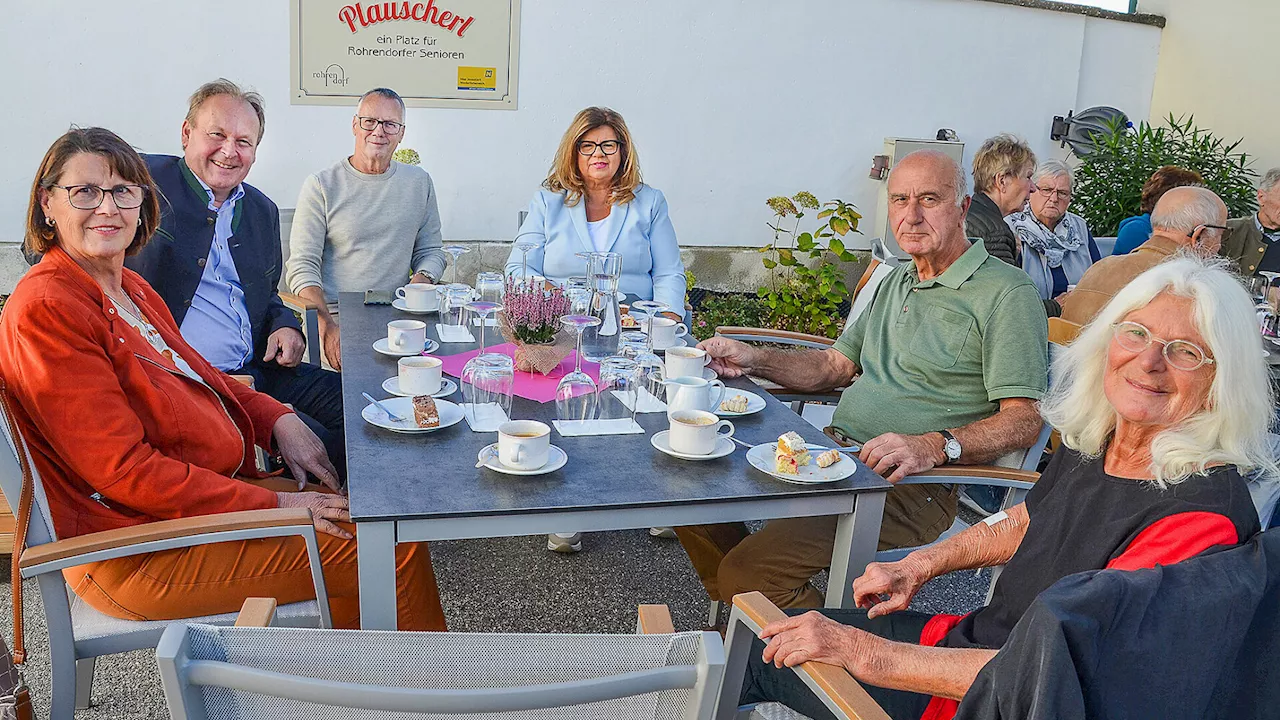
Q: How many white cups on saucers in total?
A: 7